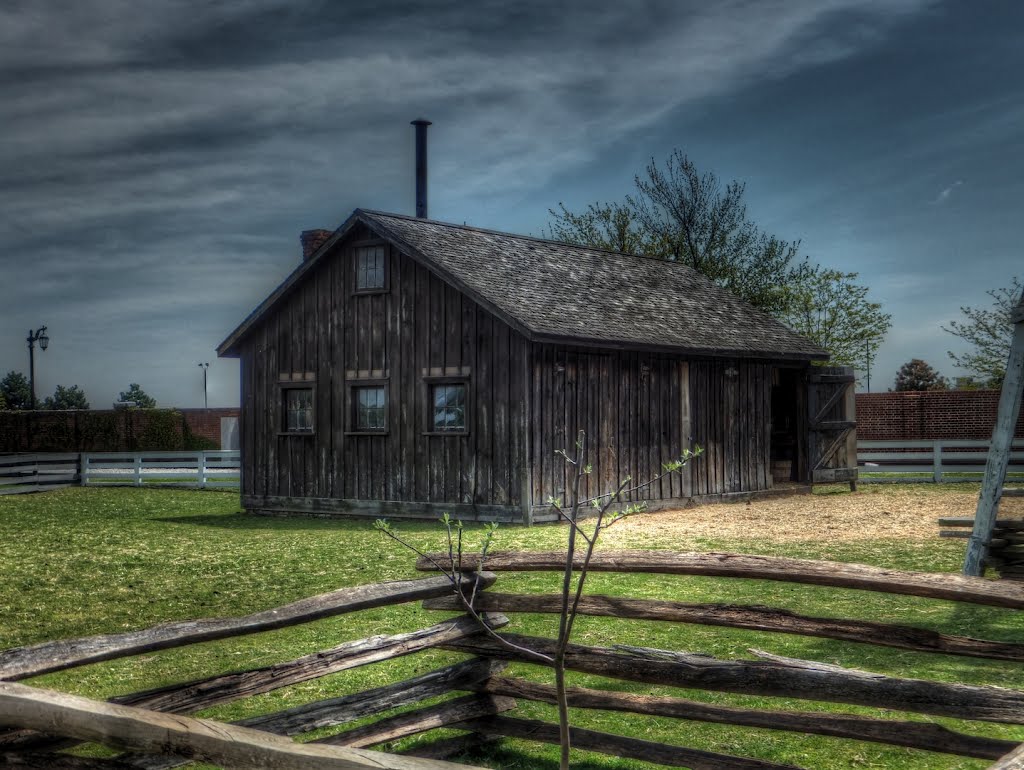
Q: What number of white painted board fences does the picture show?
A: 2